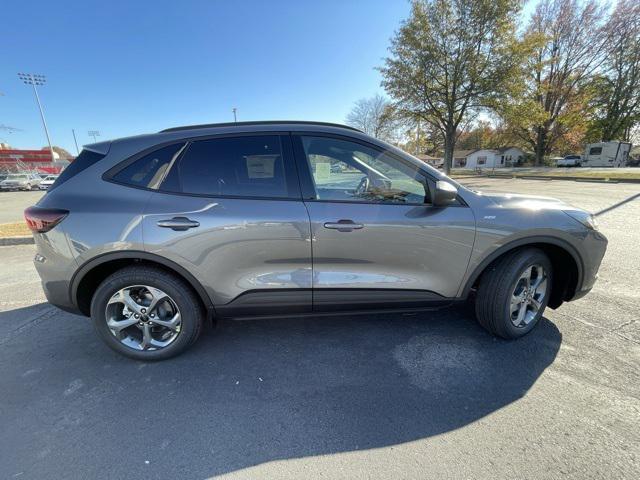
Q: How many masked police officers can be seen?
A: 0